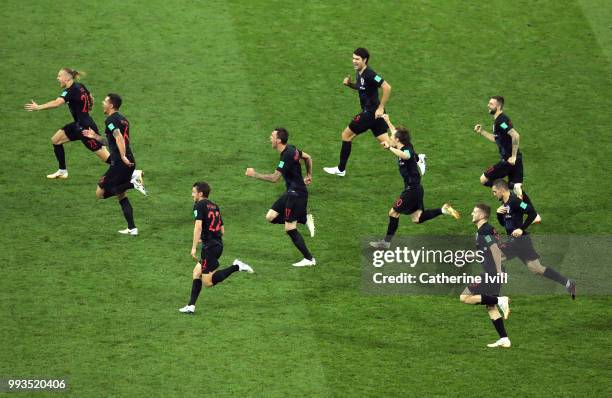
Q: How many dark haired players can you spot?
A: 8